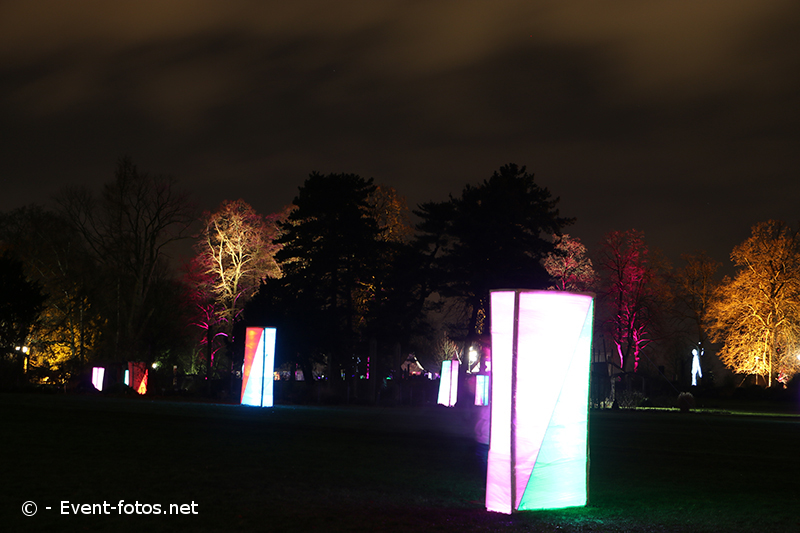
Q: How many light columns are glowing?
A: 6